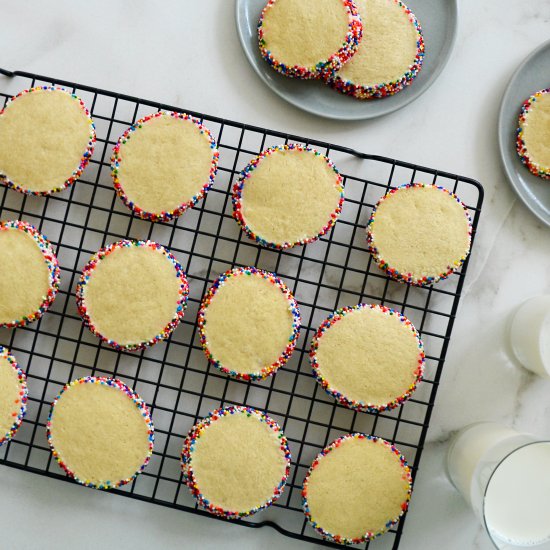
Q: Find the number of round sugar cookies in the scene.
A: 15